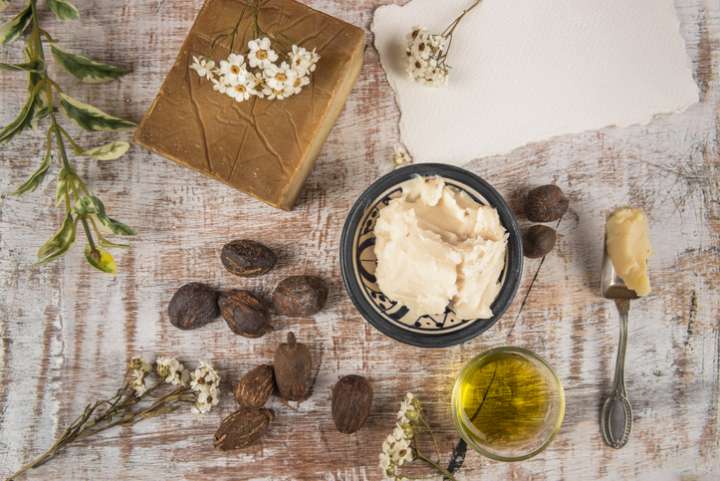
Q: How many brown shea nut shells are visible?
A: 10